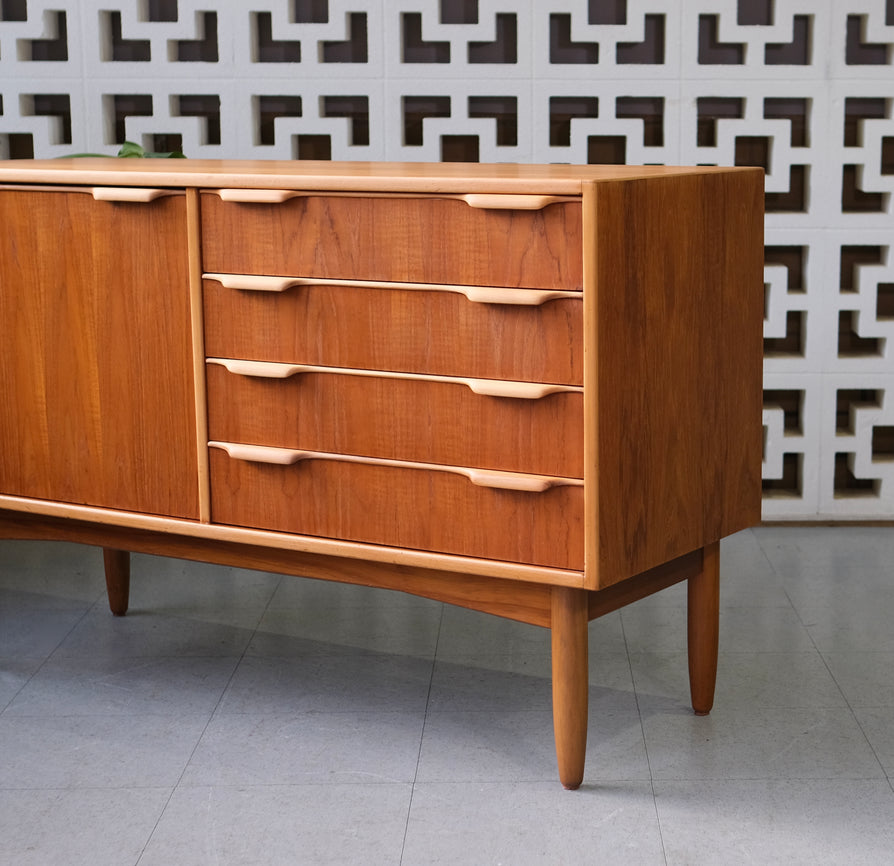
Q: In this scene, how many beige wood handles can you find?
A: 9